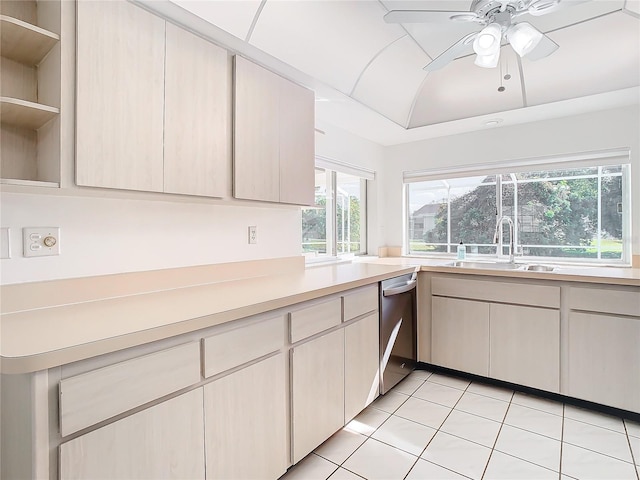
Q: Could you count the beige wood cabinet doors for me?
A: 11